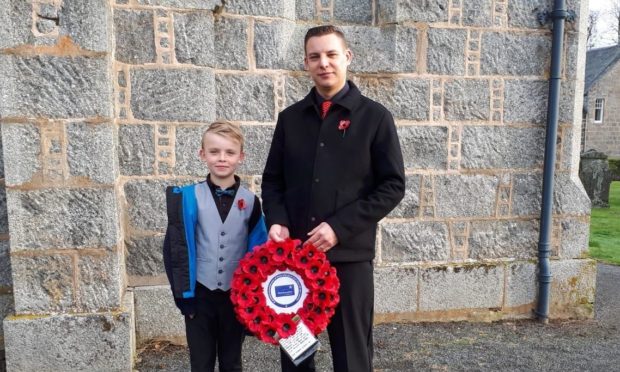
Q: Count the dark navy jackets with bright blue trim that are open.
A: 1